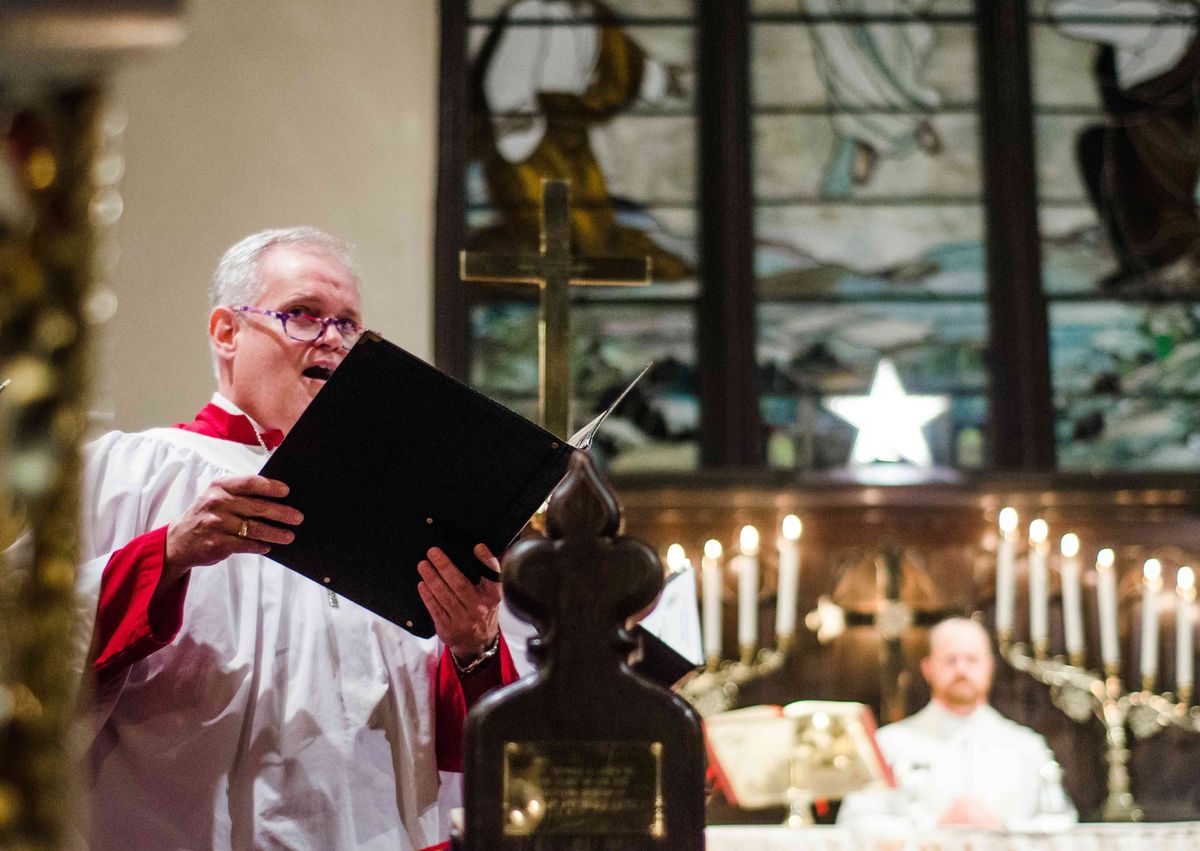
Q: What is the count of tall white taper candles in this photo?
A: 10